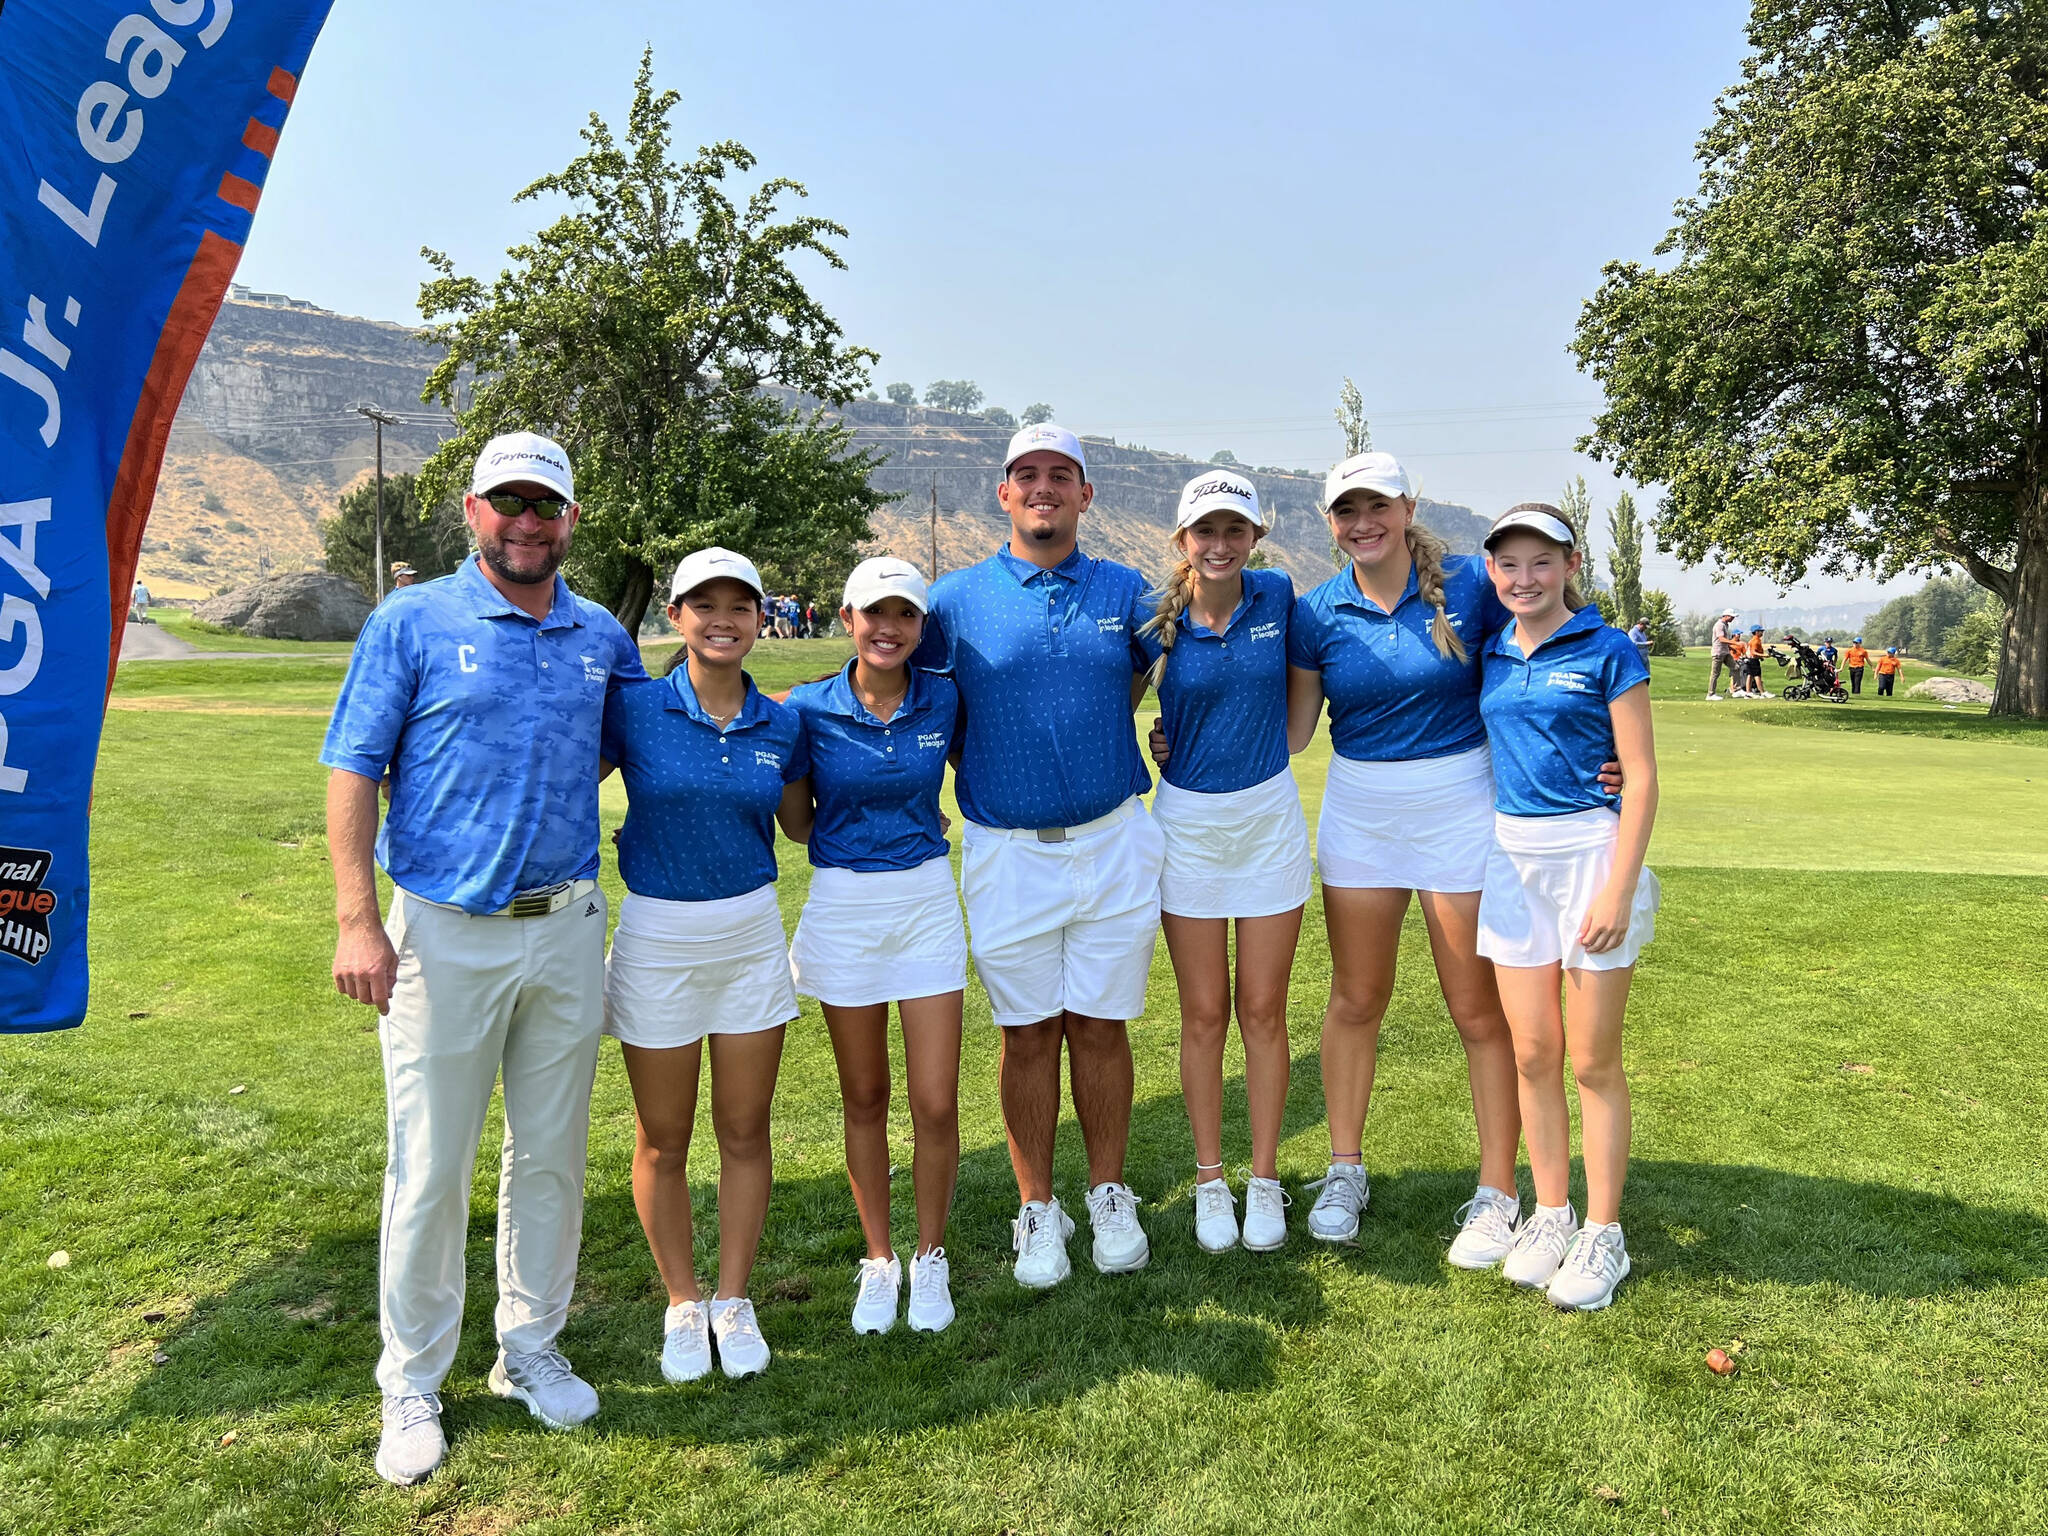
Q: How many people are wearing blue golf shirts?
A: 7